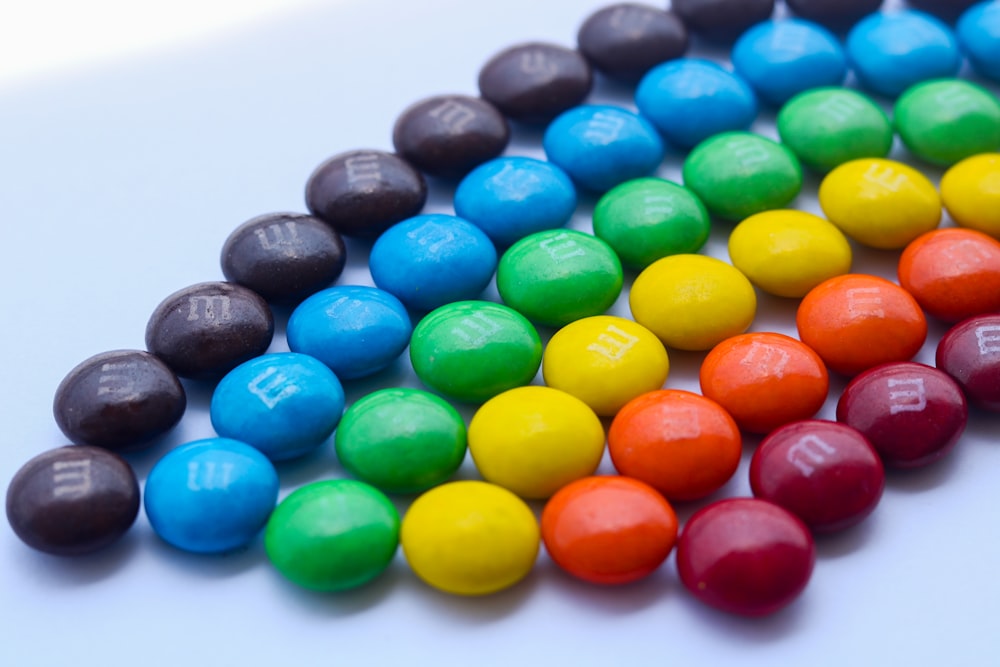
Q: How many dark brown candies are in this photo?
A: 11